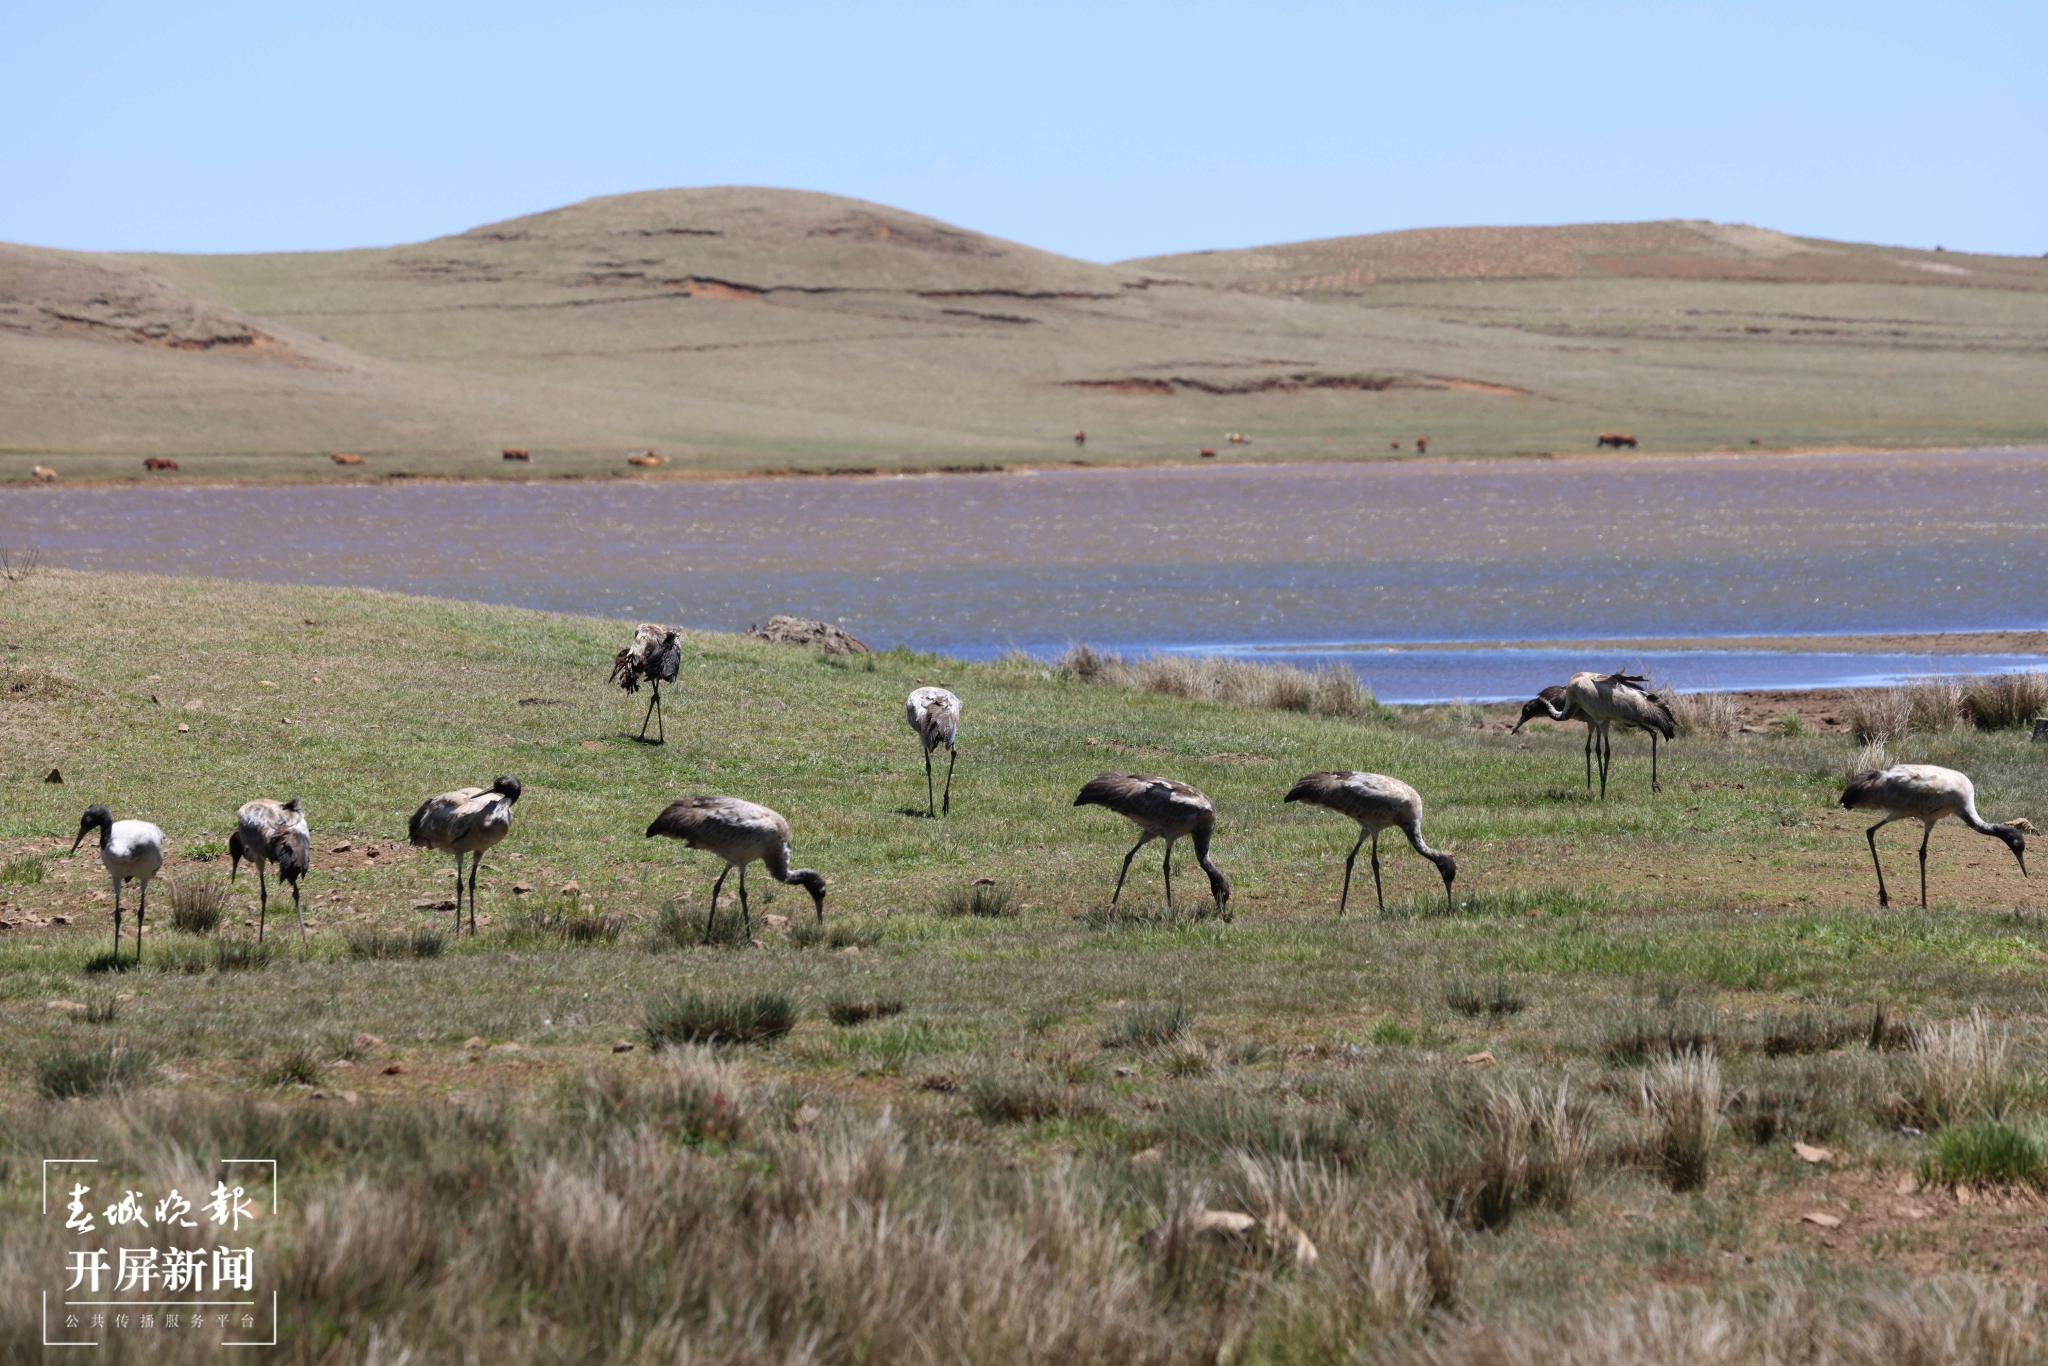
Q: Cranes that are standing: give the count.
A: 11